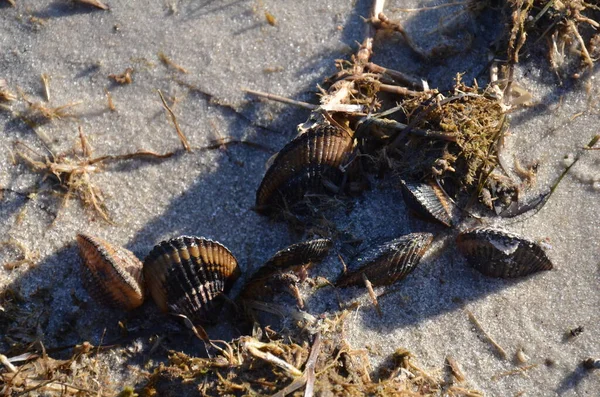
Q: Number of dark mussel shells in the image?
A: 7